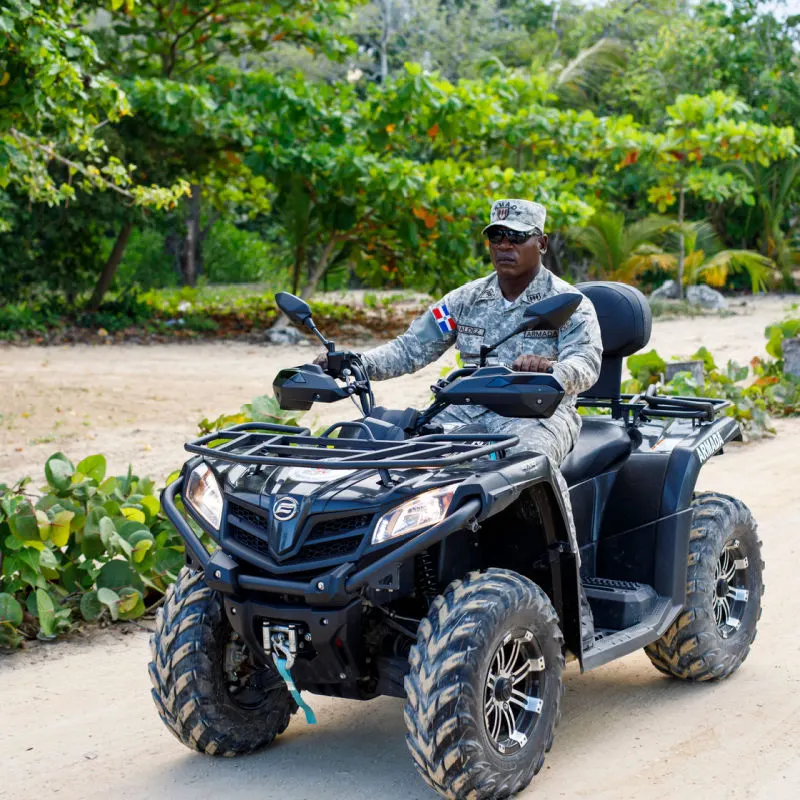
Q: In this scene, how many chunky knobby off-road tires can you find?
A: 3